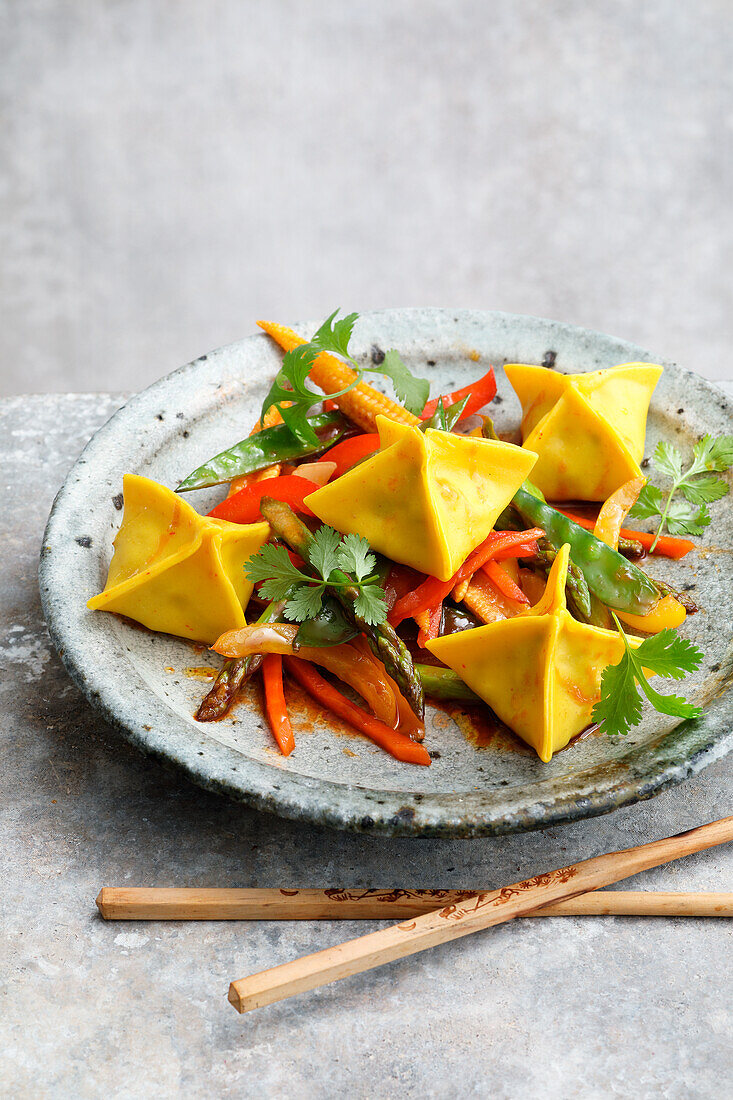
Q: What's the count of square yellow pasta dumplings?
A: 4